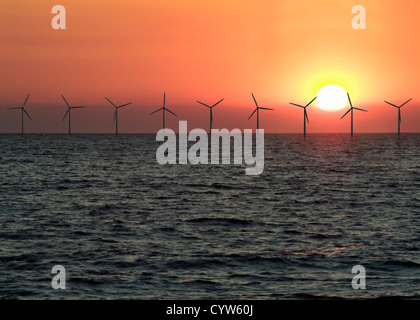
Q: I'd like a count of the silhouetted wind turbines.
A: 9